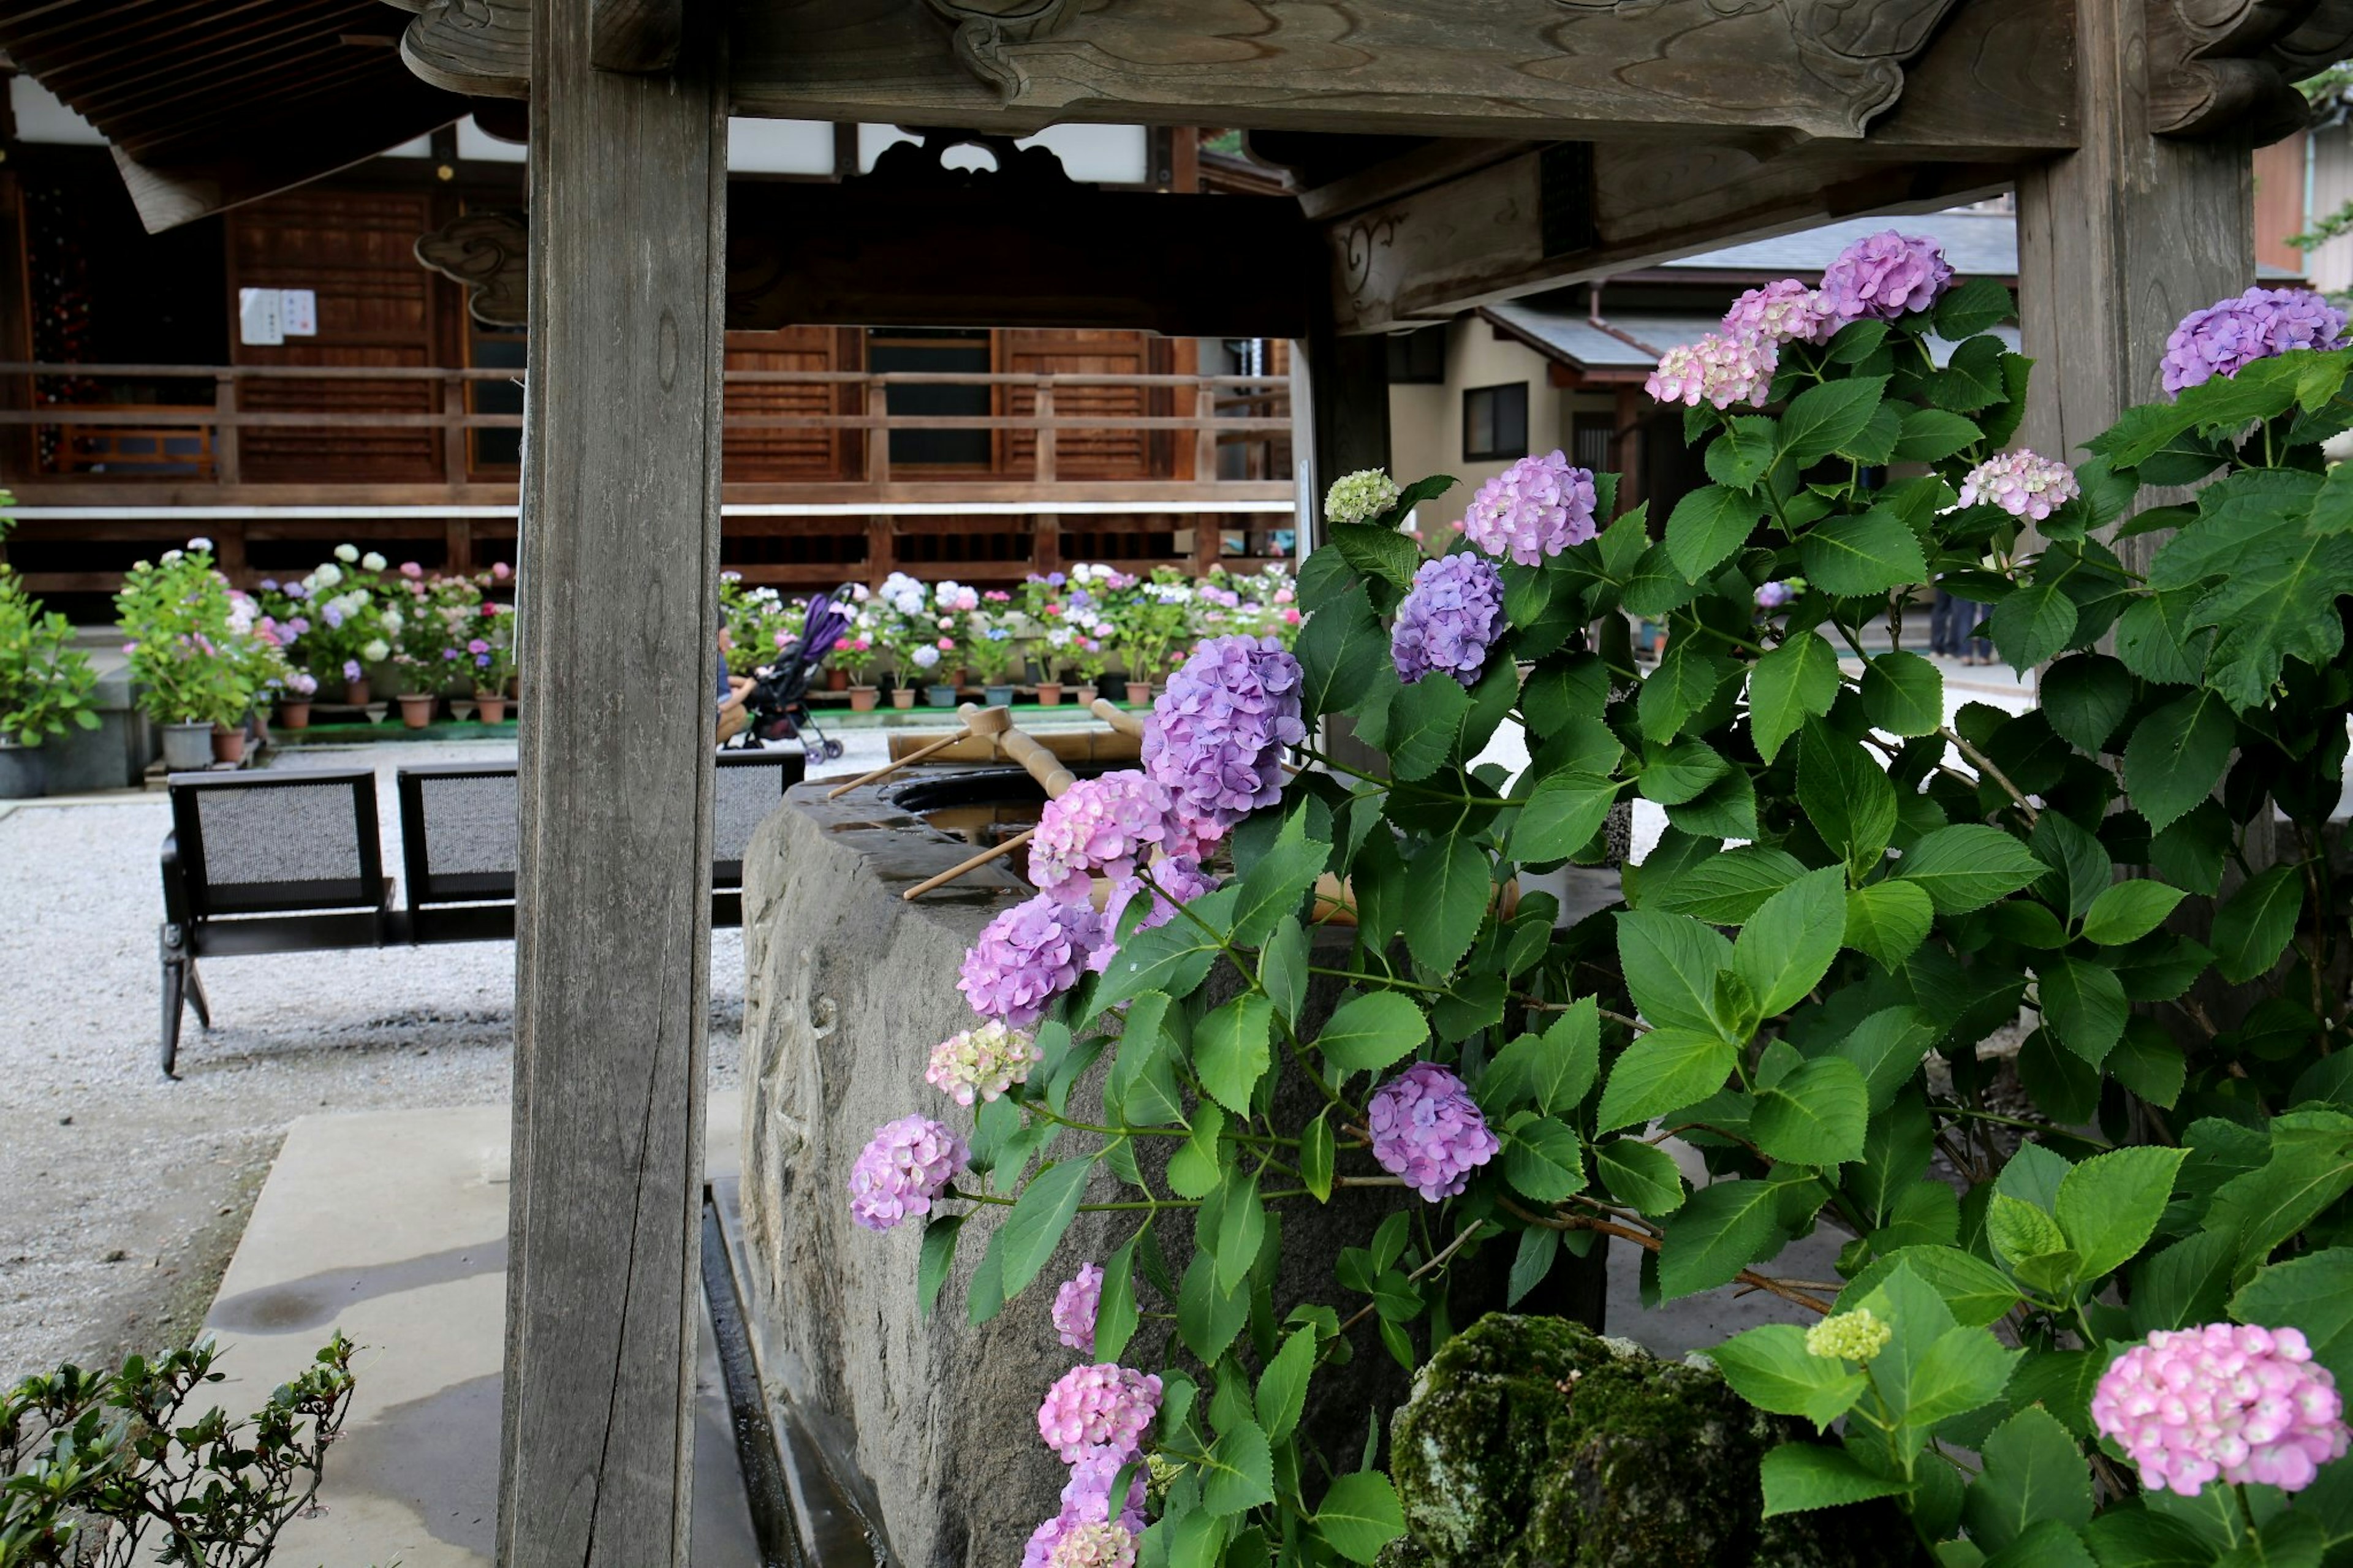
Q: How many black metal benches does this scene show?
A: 1